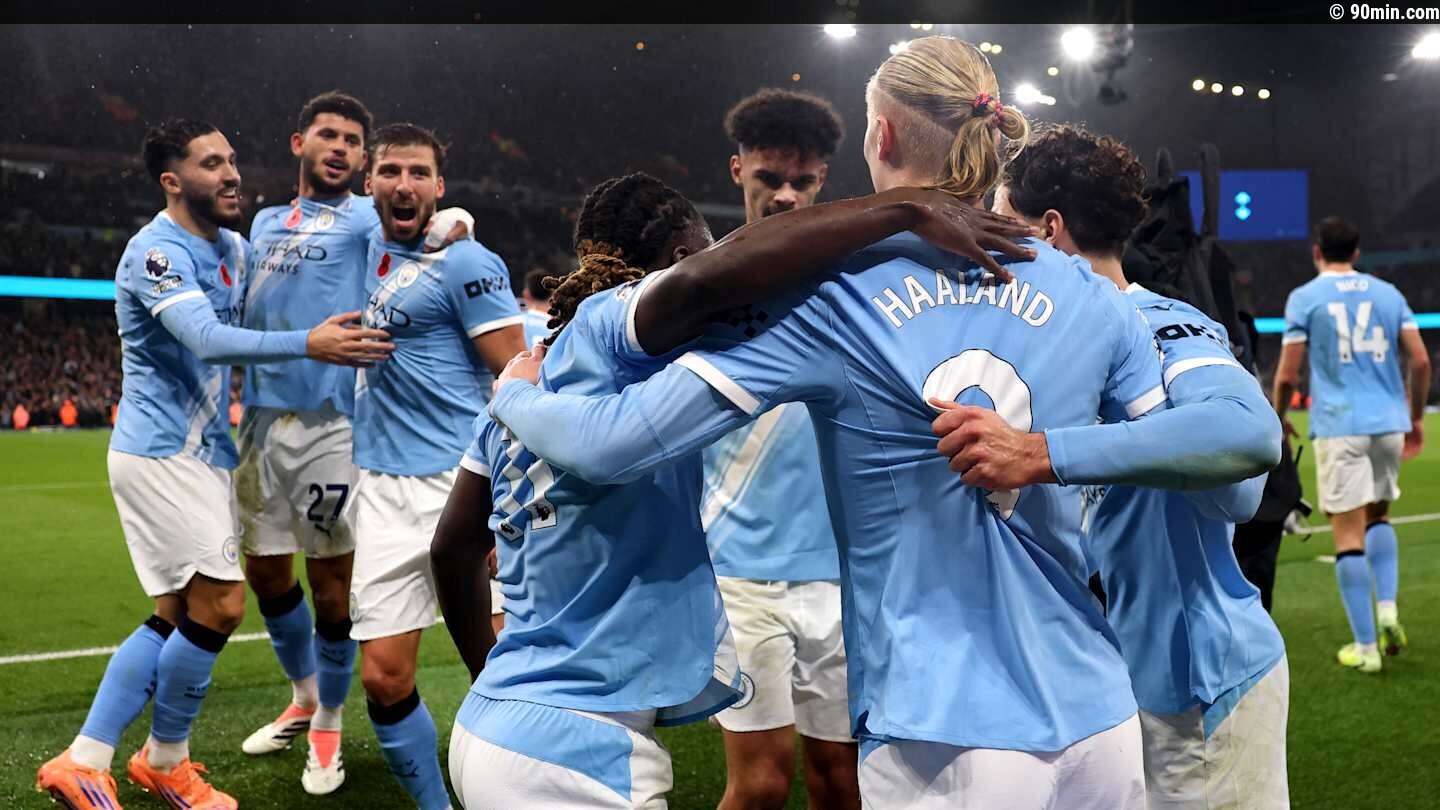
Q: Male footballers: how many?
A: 9